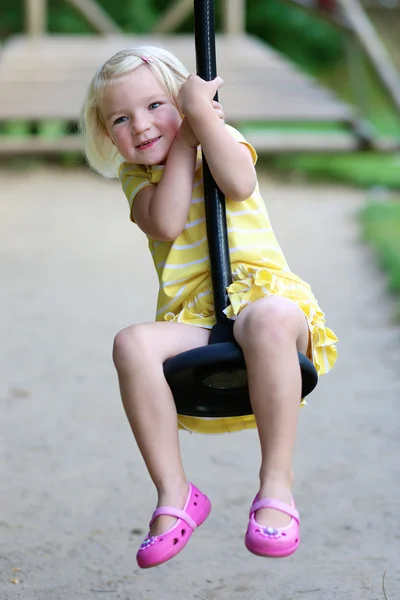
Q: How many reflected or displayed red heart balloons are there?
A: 0